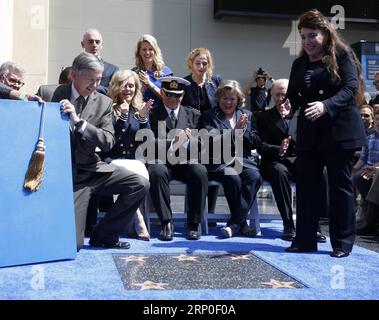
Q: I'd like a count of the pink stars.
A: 5